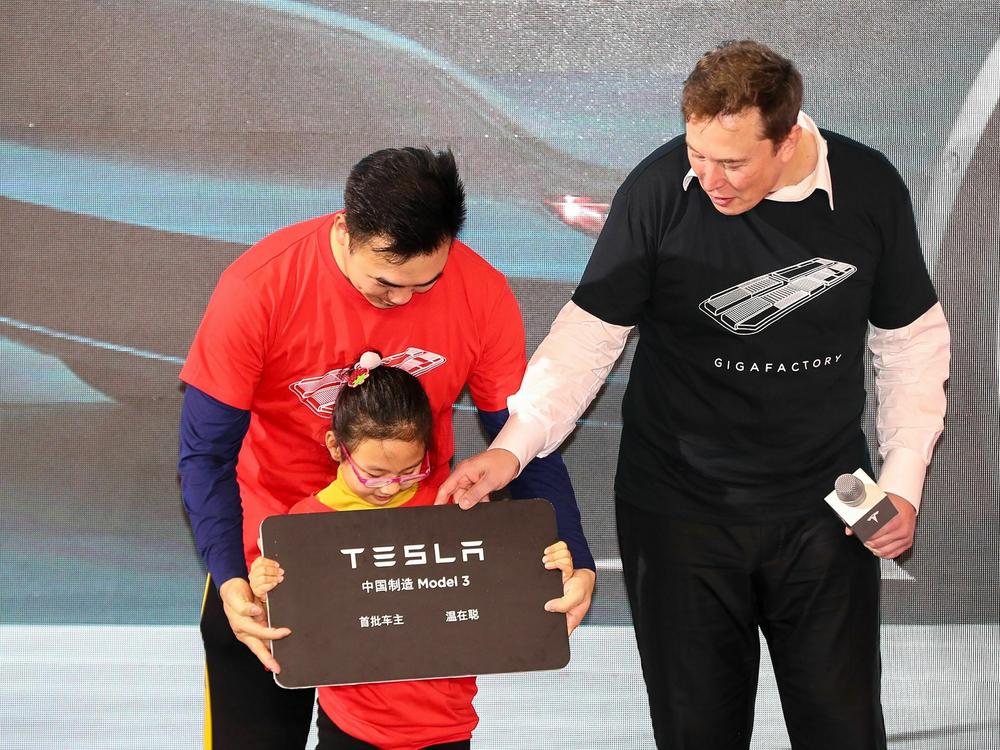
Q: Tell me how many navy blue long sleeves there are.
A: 2